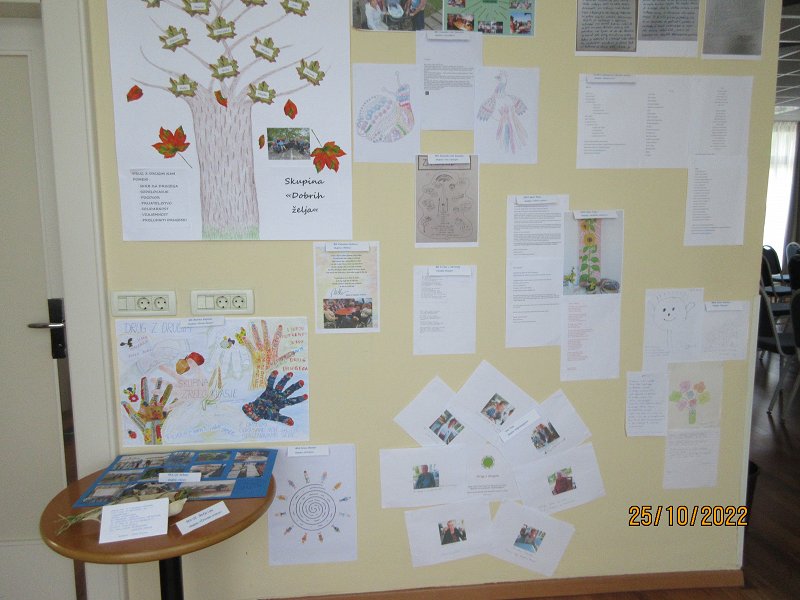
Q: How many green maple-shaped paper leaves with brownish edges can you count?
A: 11